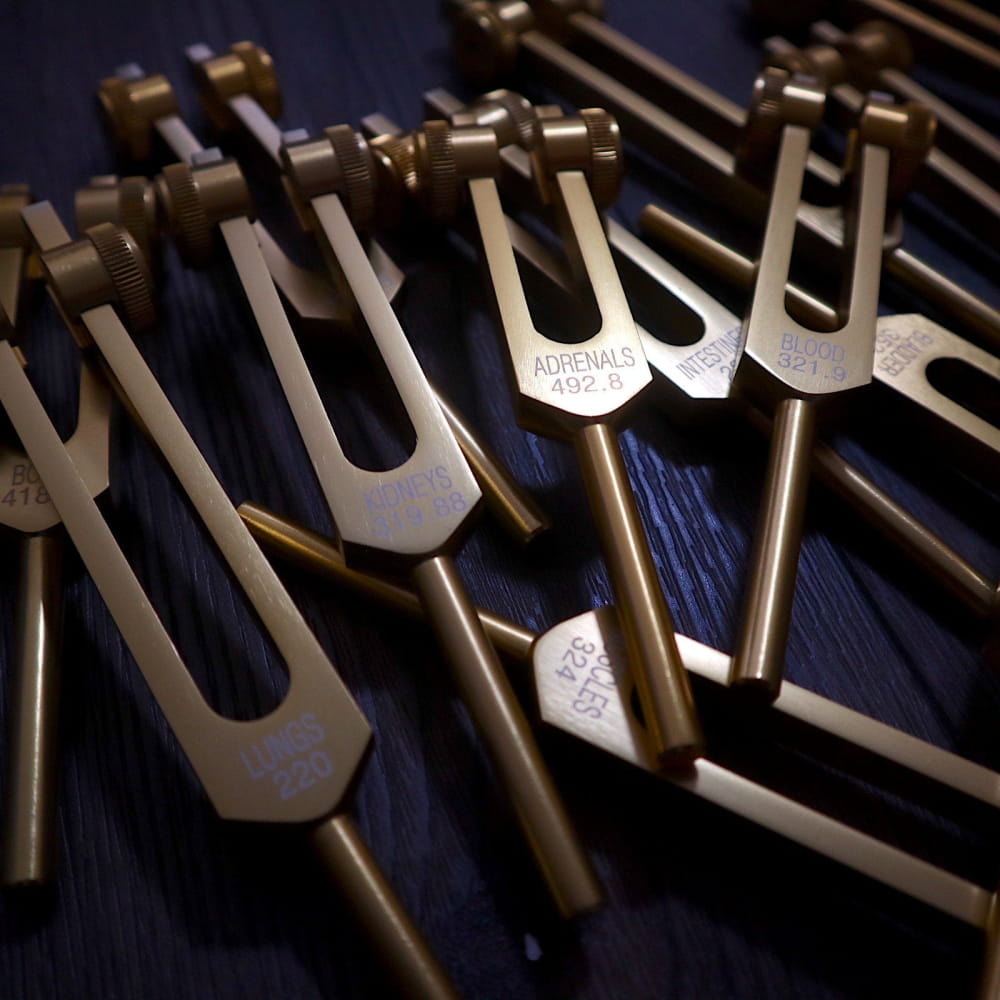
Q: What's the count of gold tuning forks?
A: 12